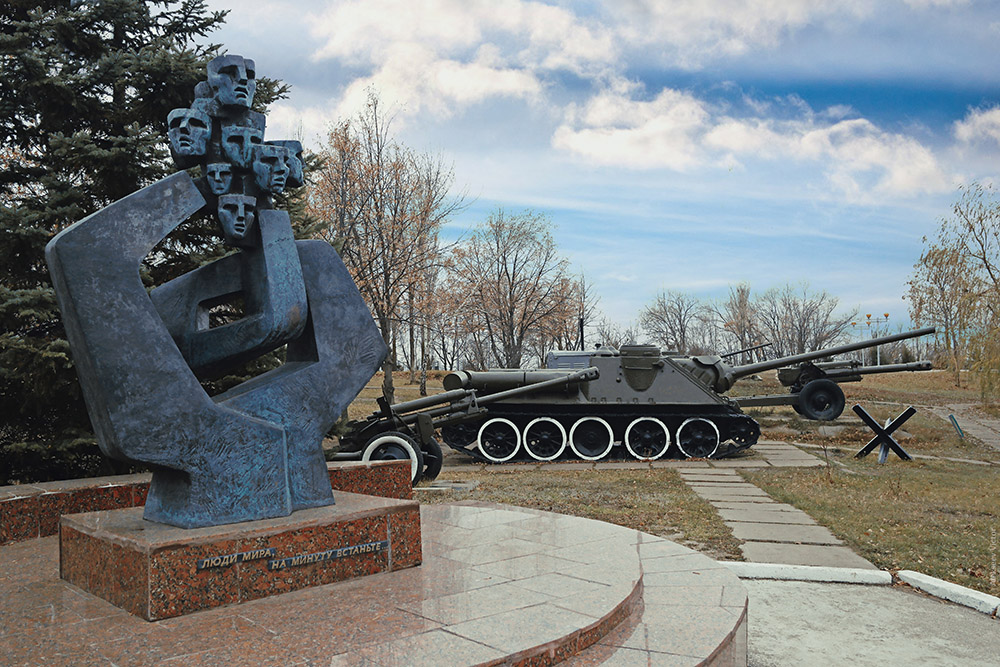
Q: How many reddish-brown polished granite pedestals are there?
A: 1